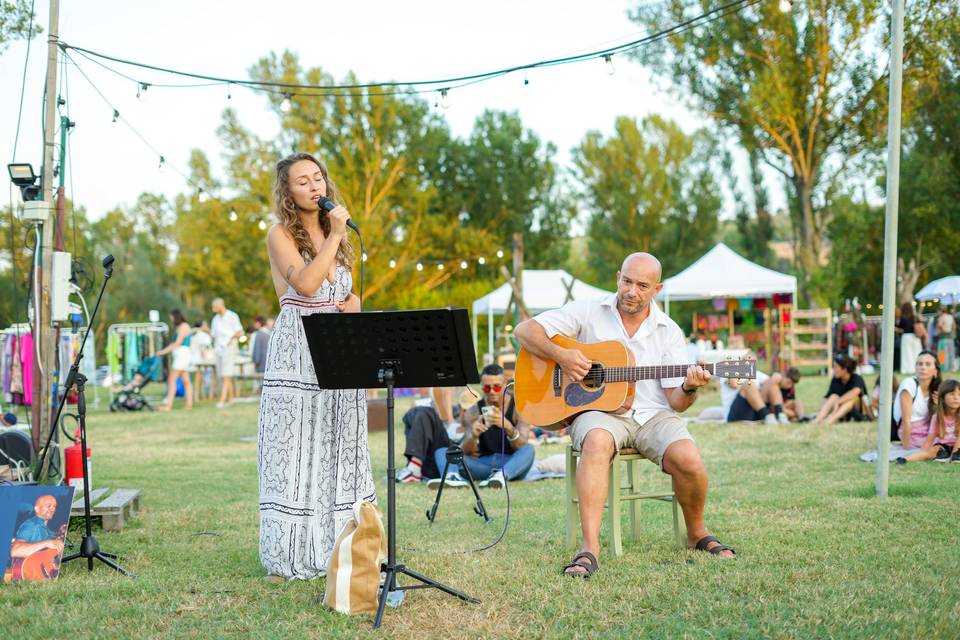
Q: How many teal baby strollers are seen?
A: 1